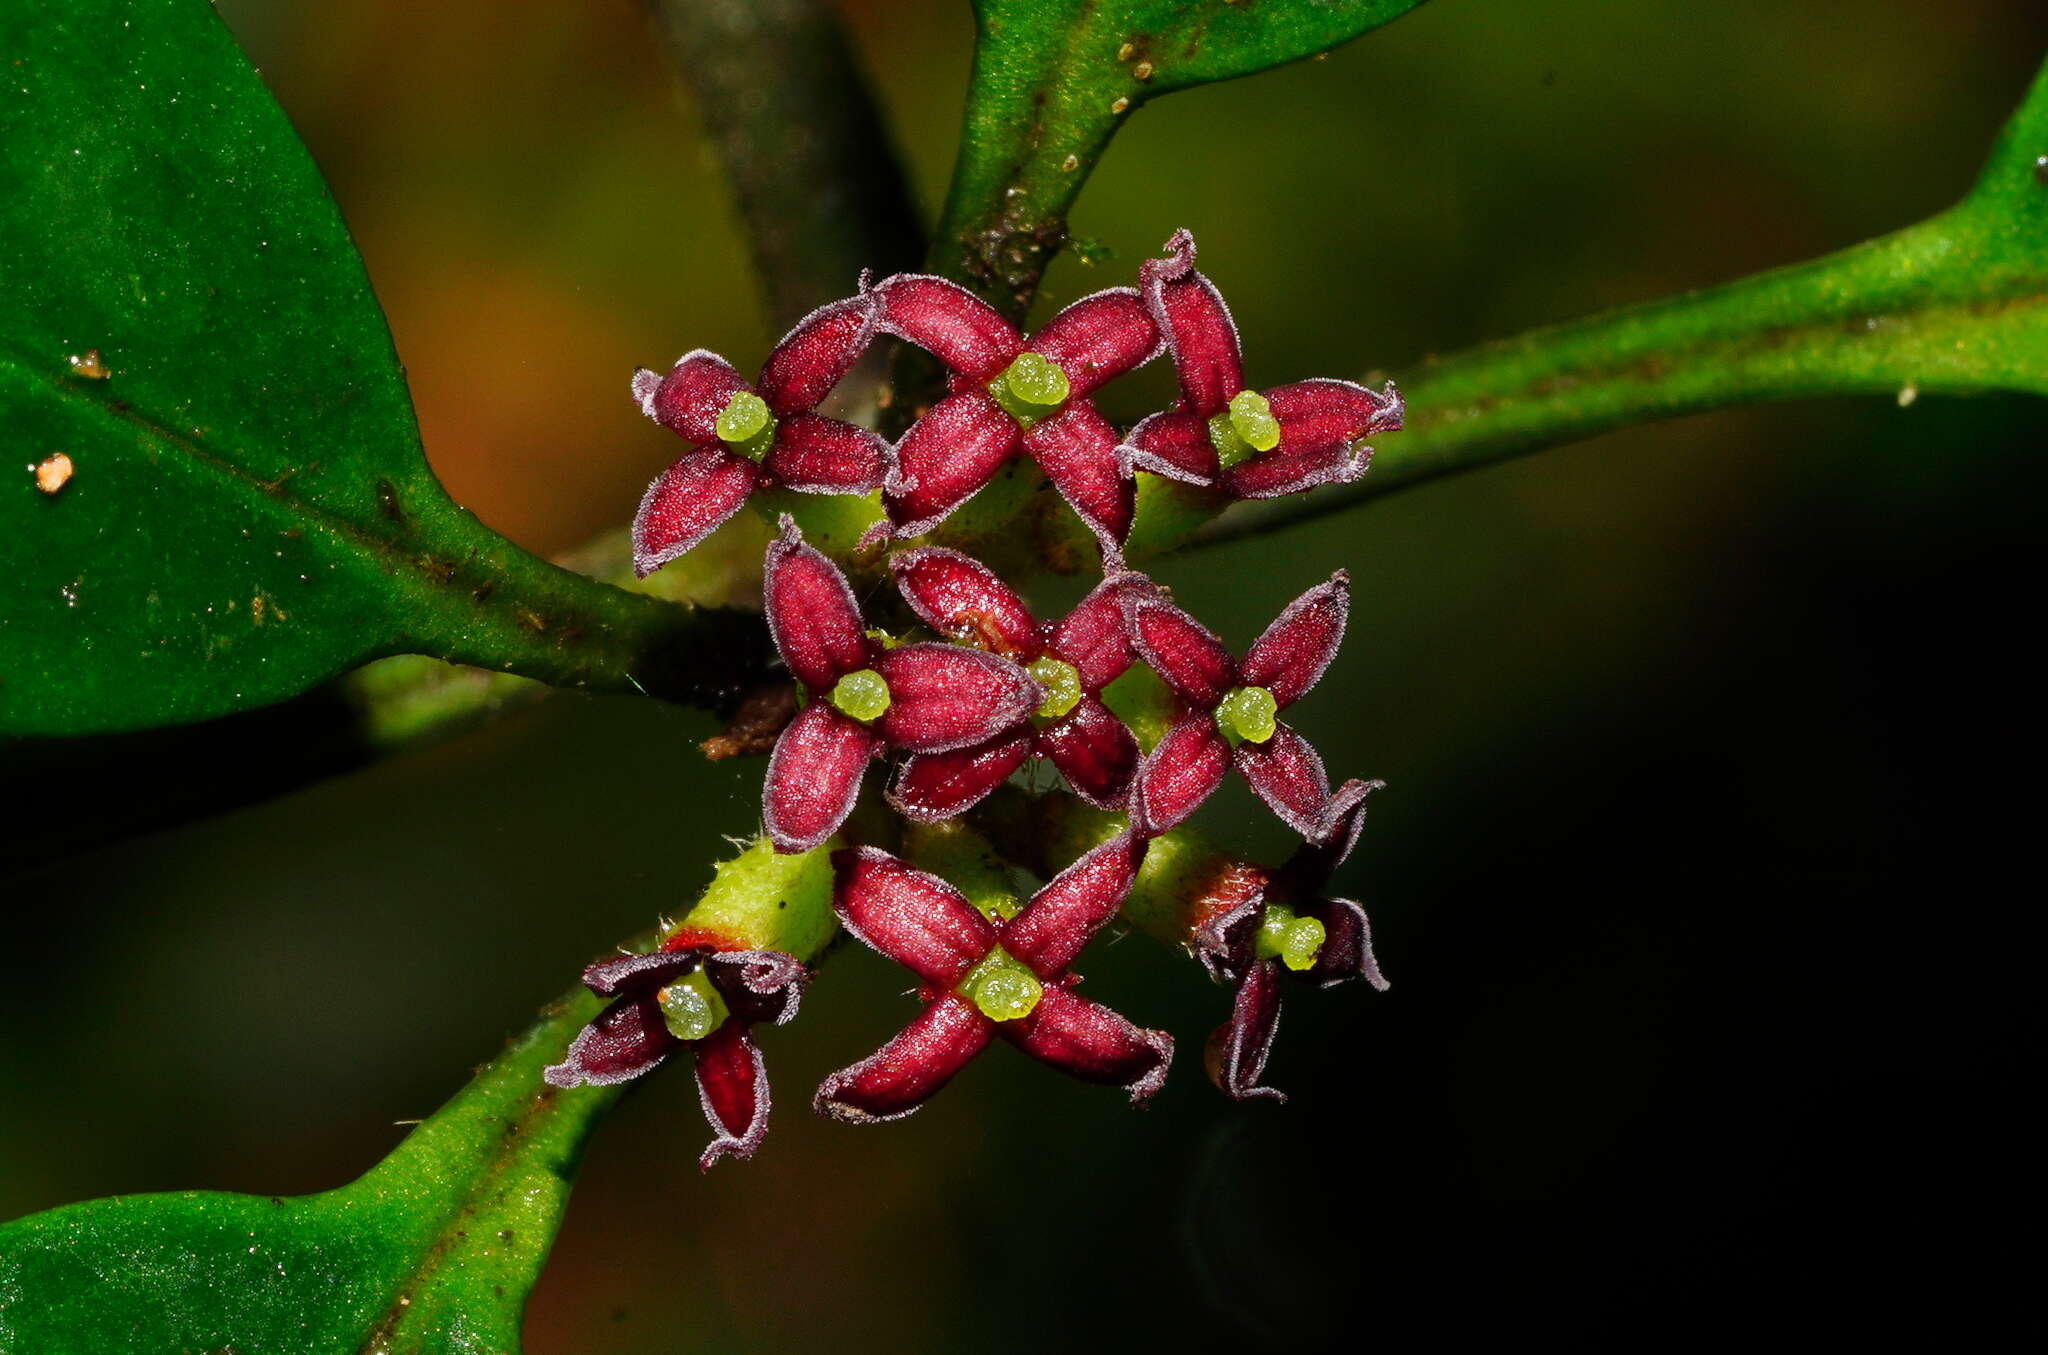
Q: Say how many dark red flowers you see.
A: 9